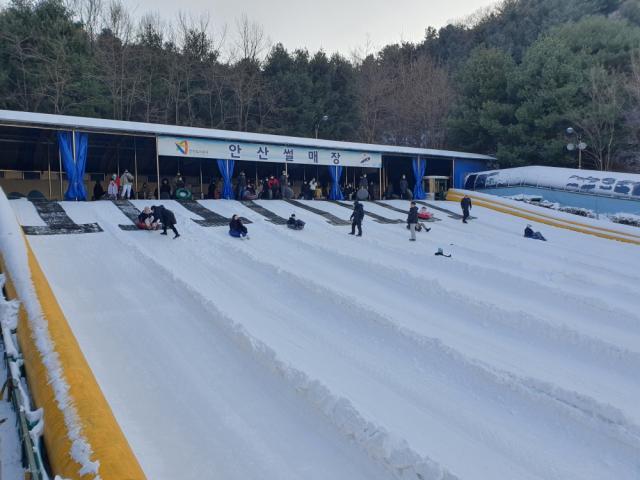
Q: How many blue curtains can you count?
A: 4